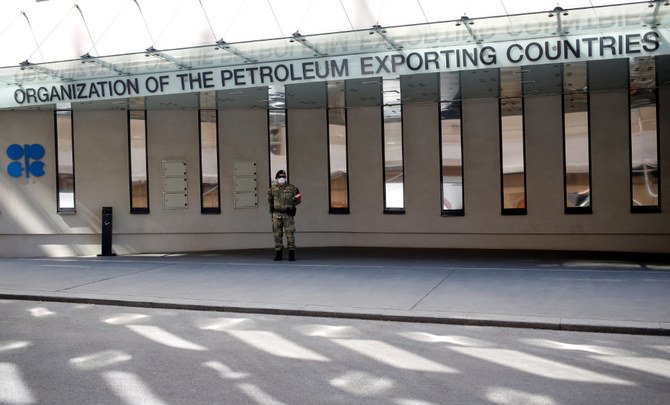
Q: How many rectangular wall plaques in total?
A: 6